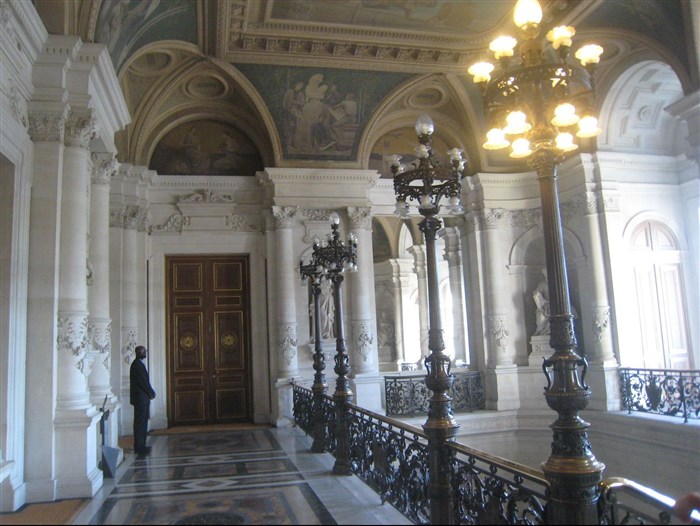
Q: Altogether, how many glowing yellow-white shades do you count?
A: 11